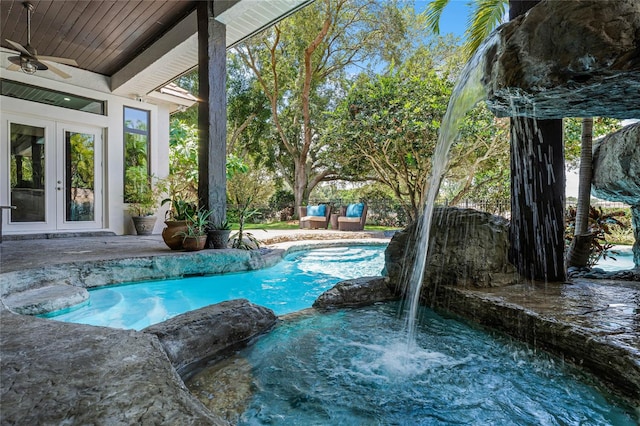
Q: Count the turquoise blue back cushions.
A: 2